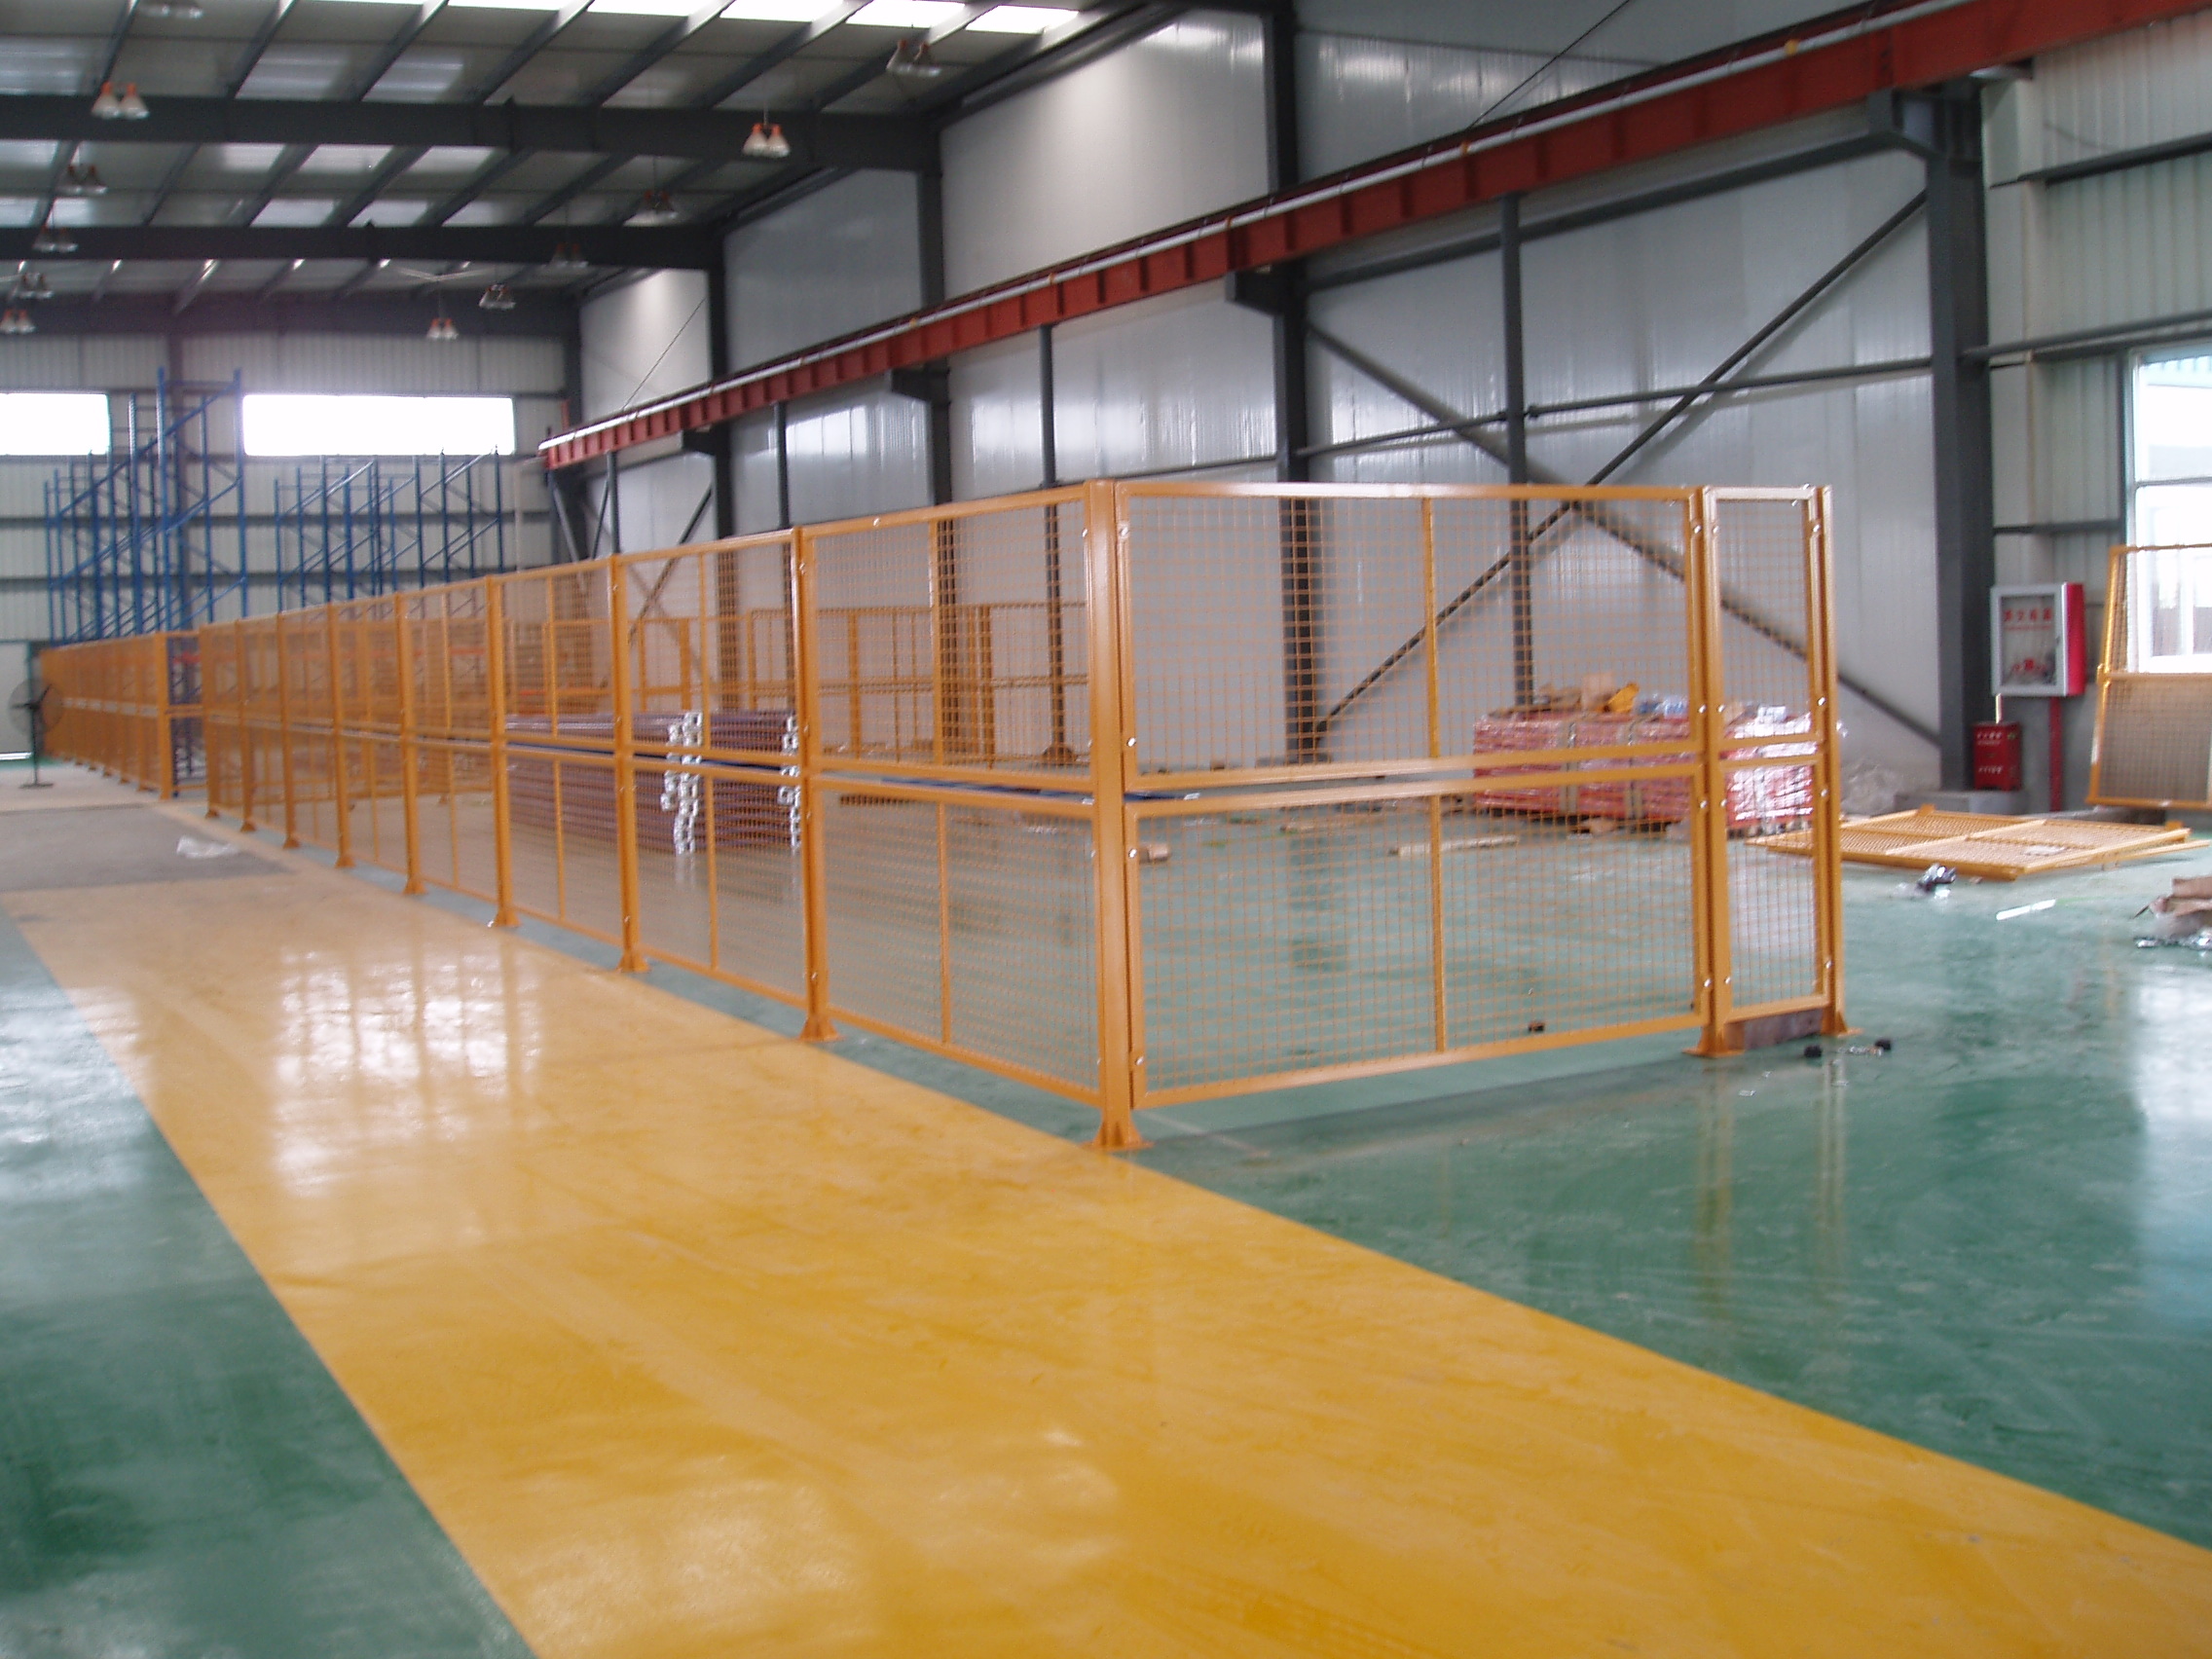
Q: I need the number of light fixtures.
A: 12